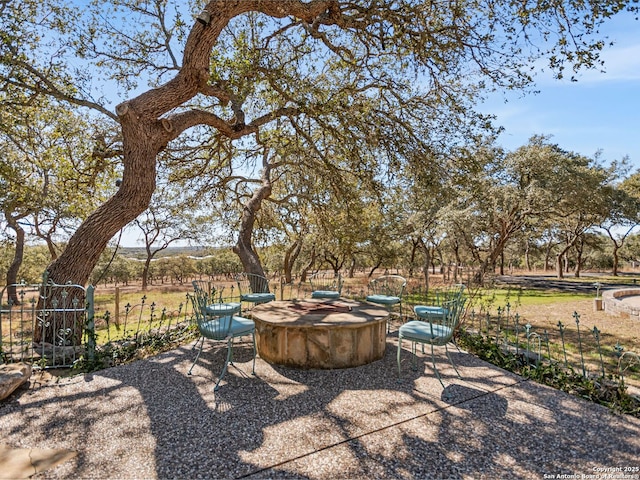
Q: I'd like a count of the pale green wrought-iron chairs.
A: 7